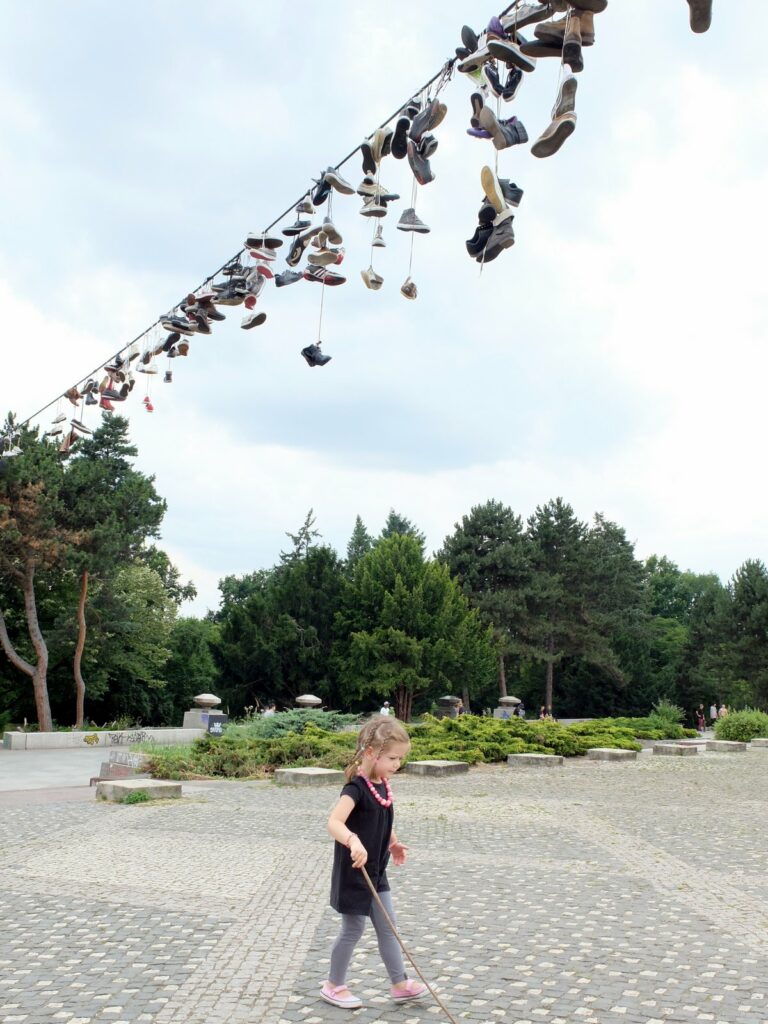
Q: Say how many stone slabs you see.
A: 8